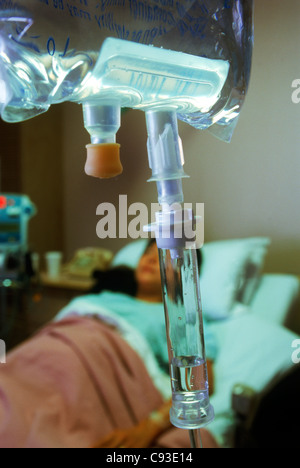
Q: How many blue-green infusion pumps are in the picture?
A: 1